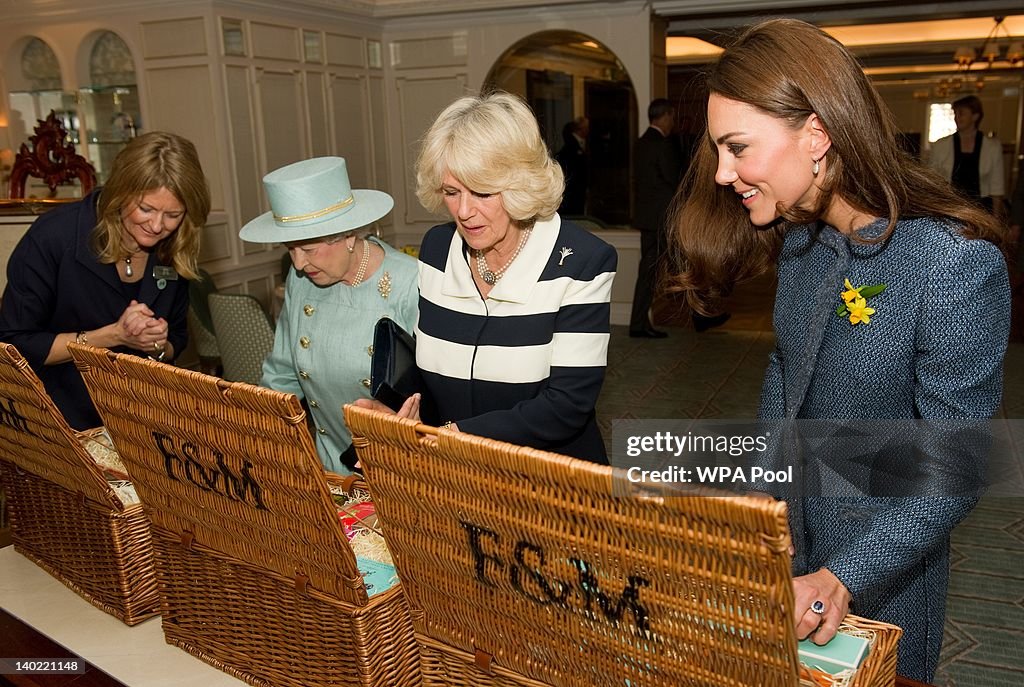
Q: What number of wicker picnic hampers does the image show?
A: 3